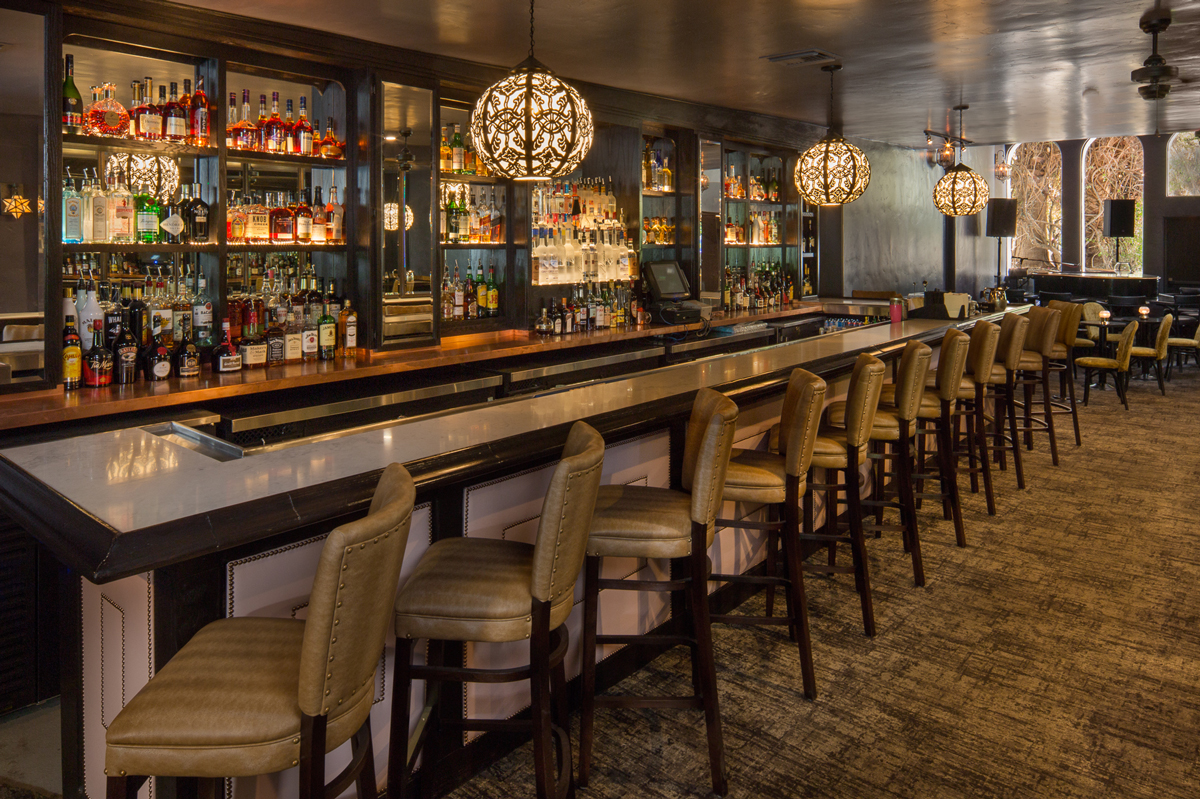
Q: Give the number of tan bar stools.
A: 11